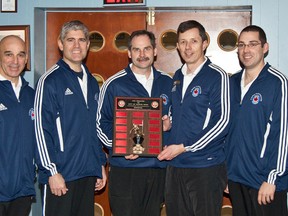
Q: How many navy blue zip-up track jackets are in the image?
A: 5